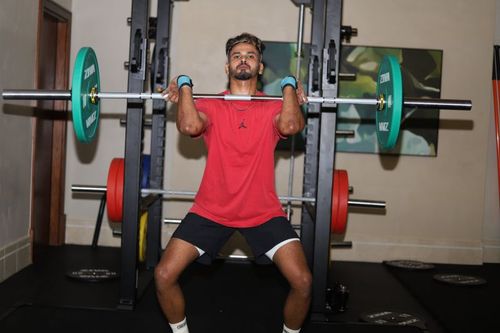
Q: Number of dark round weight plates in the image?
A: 4